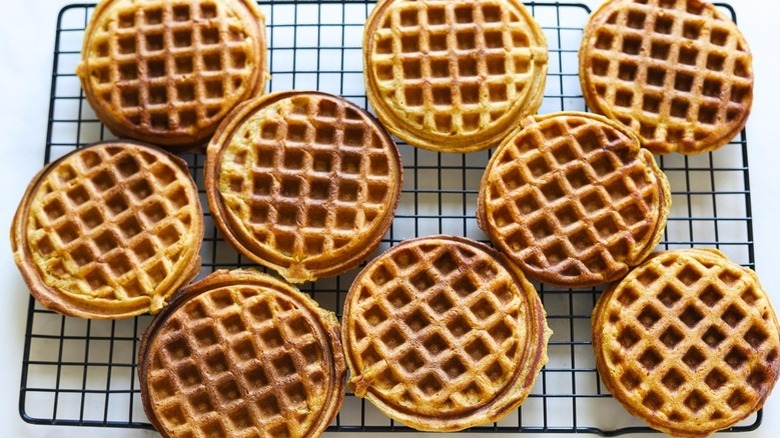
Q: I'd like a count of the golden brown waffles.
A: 9